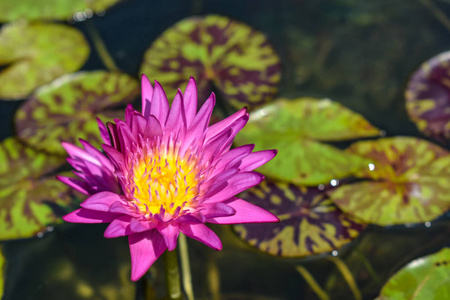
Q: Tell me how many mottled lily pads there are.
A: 6